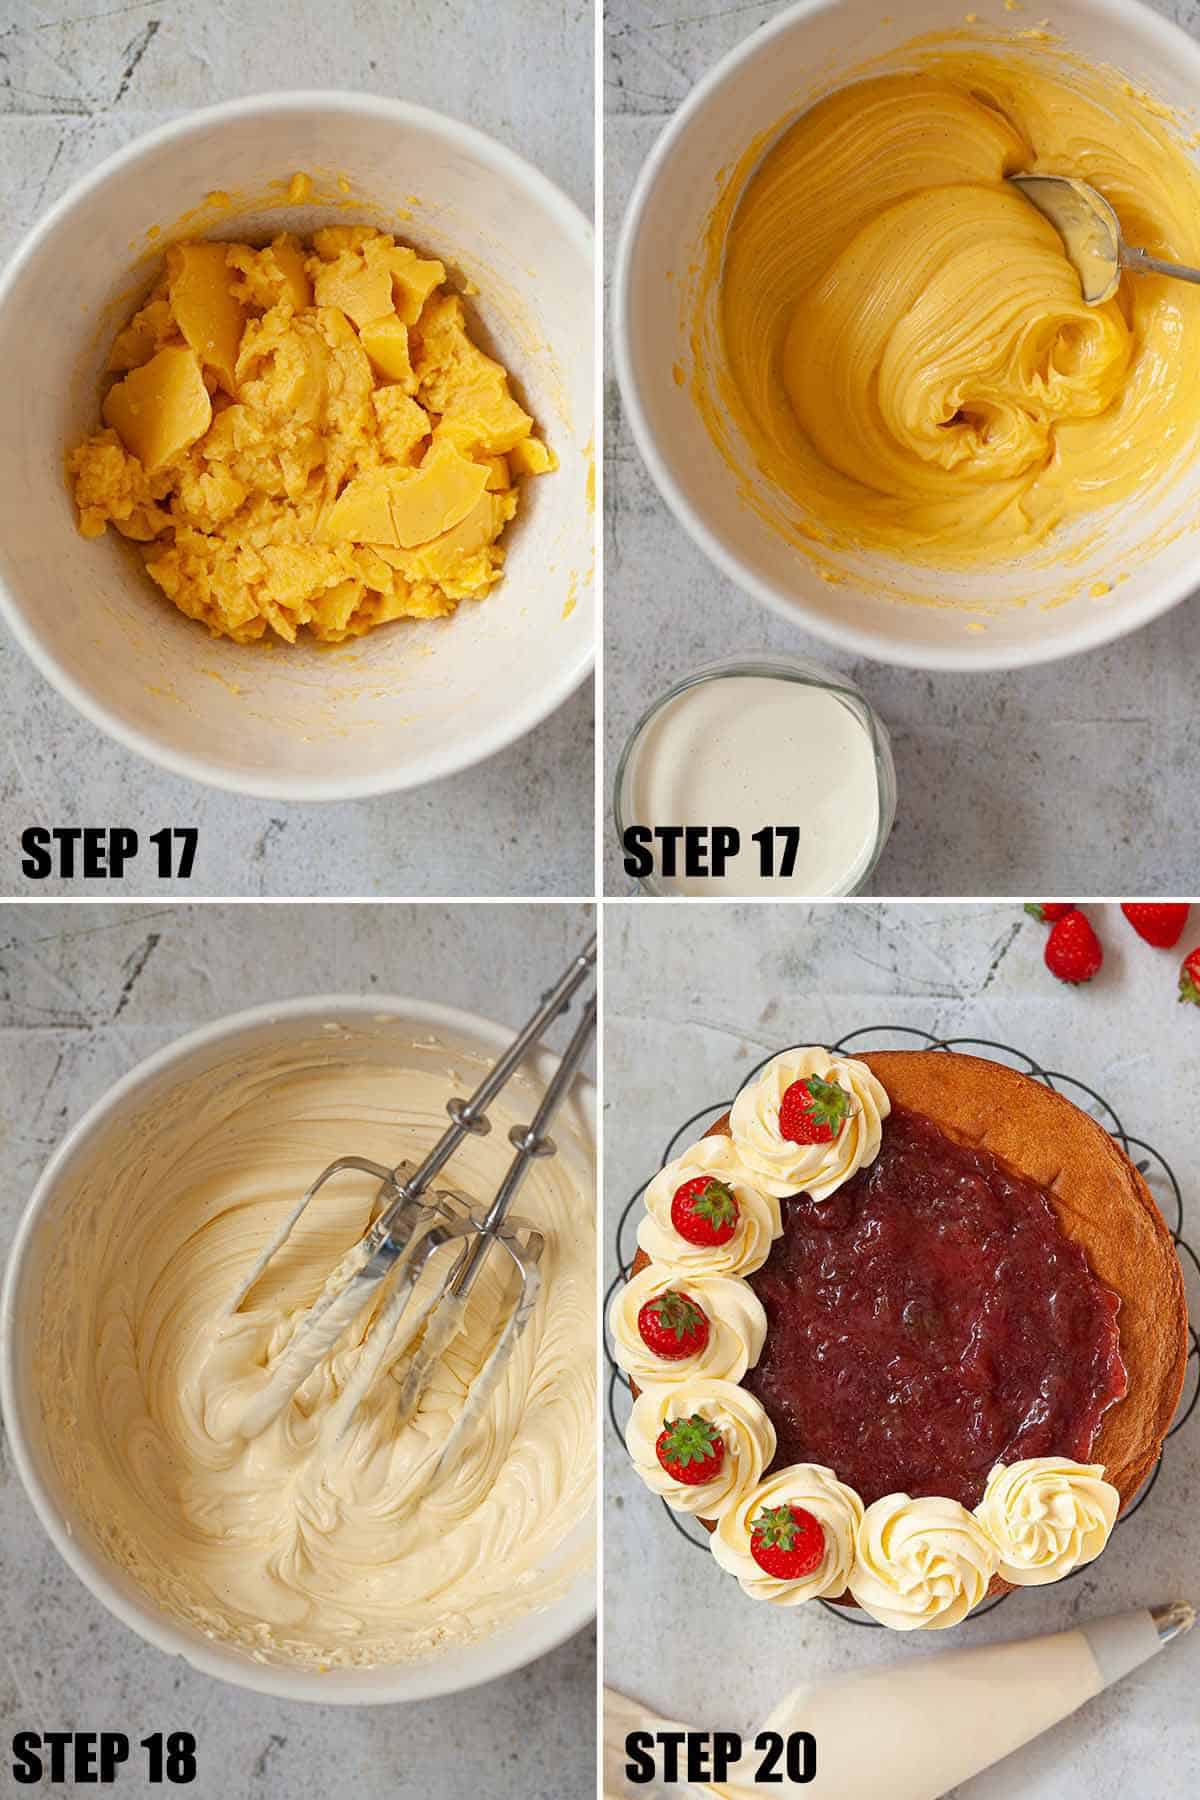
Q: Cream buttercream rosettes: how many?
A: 7